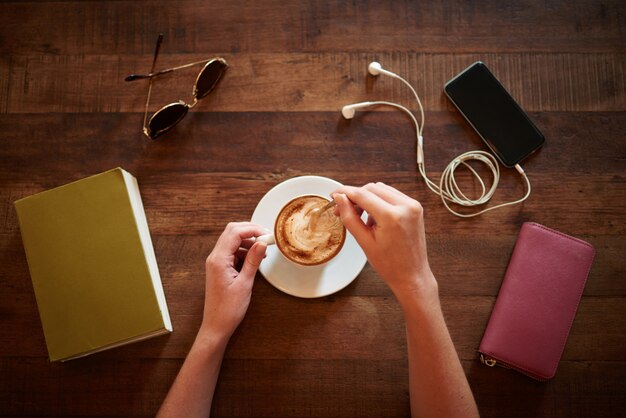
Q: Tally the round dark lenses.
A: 2